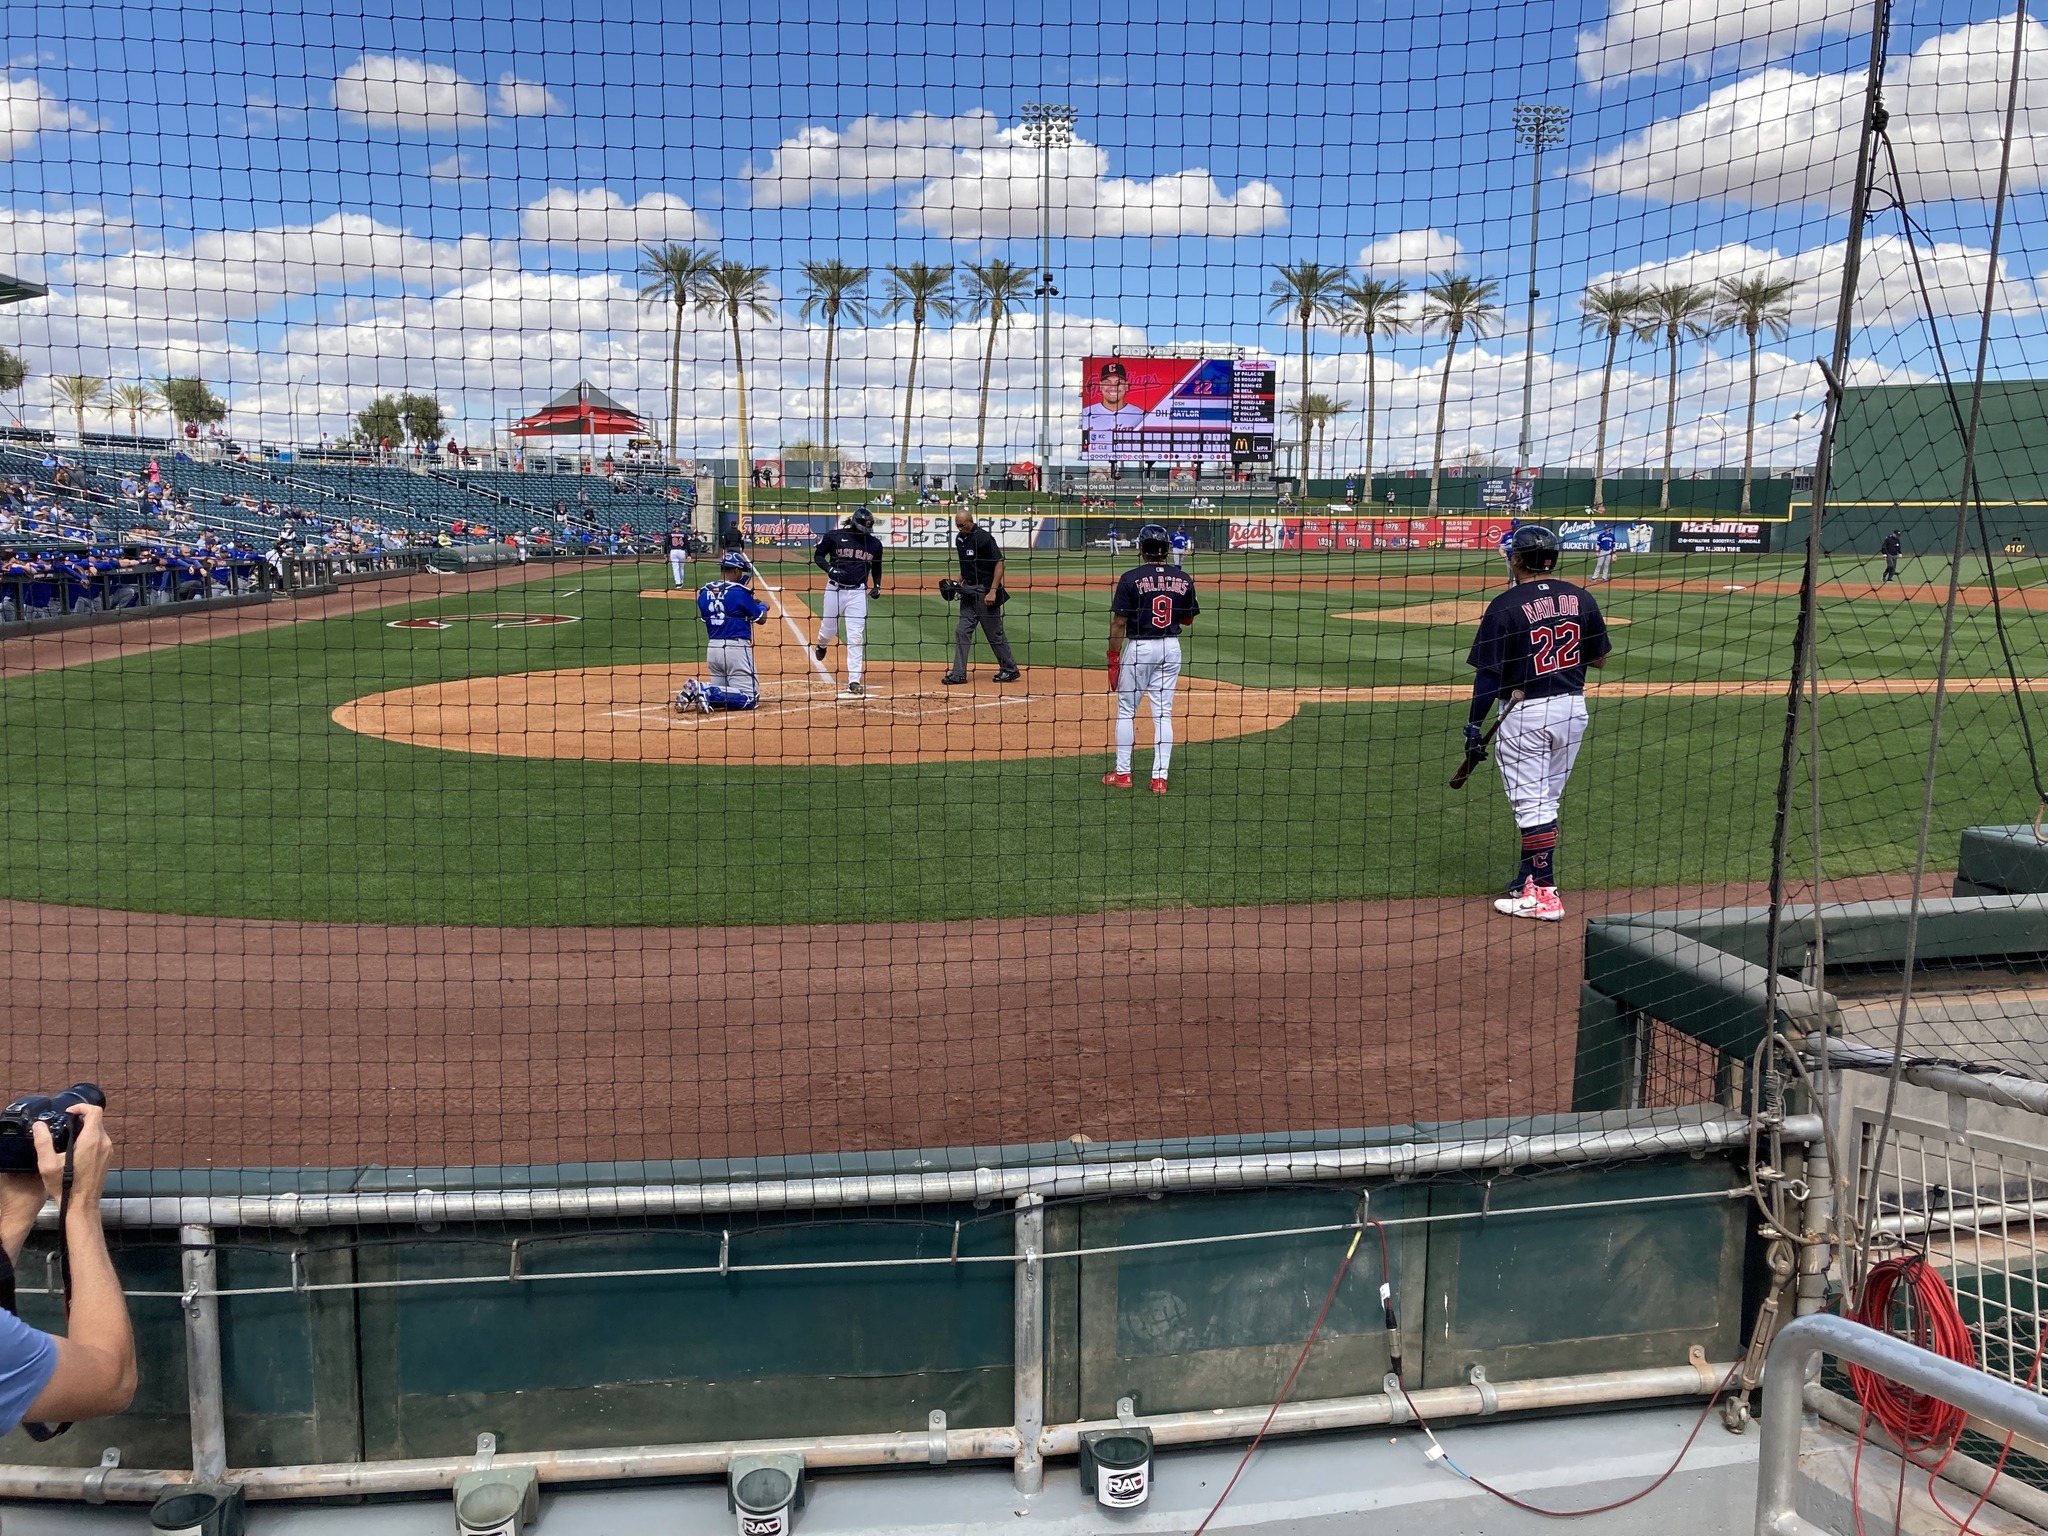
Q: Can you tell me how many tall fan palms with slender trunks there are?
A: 11